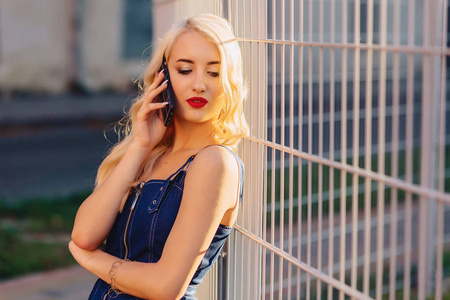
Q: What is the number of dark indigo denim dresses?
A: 1